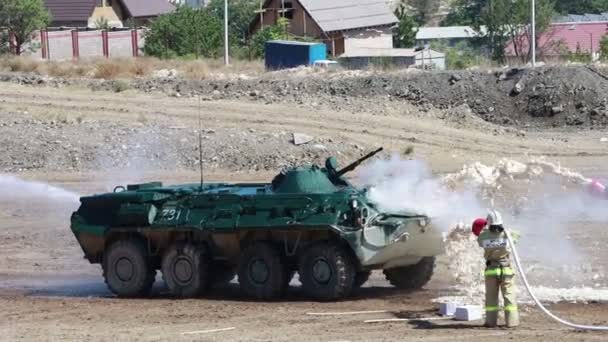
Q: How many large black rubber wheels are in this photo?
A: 5